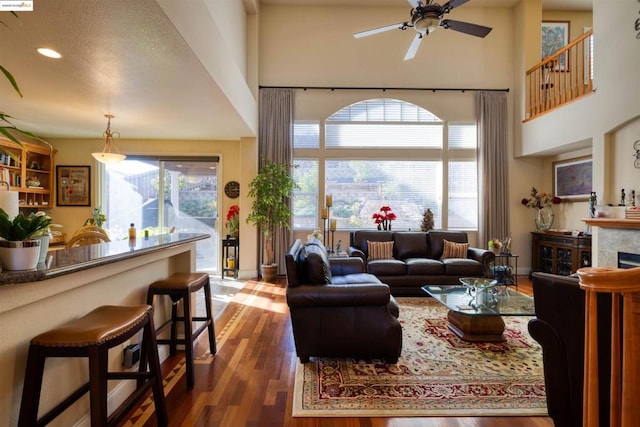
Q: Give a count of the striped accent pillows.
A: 2